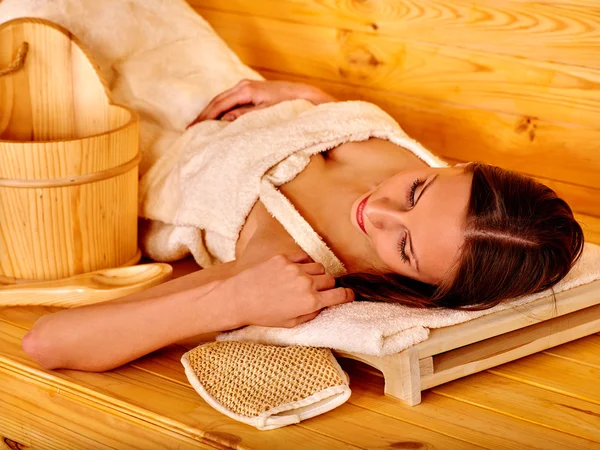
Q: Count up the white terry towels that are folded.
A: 1